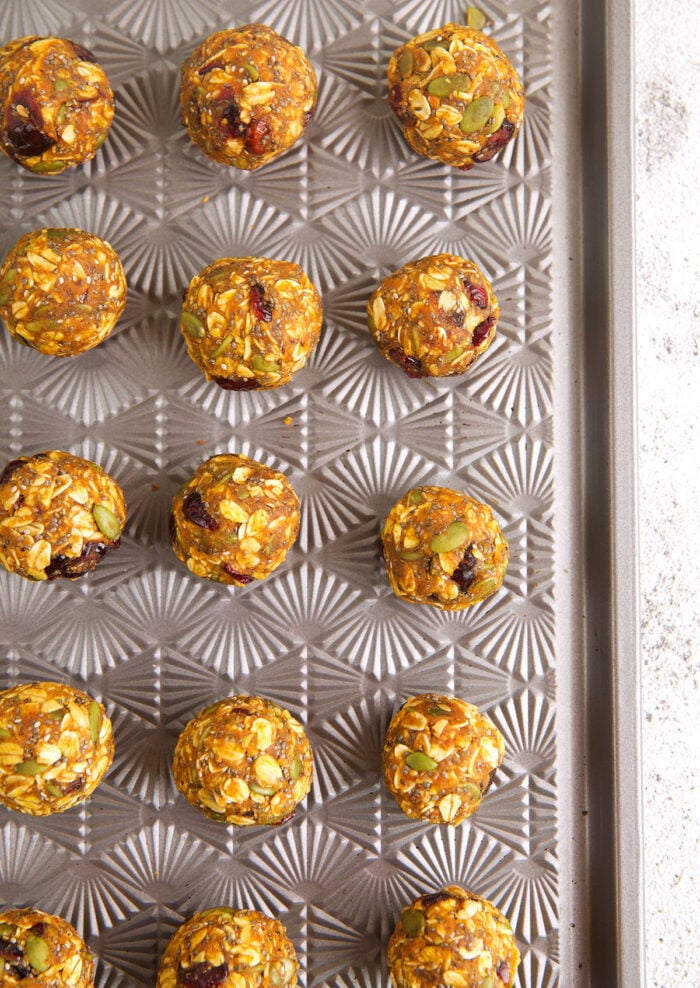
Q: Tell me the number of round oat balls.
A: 15